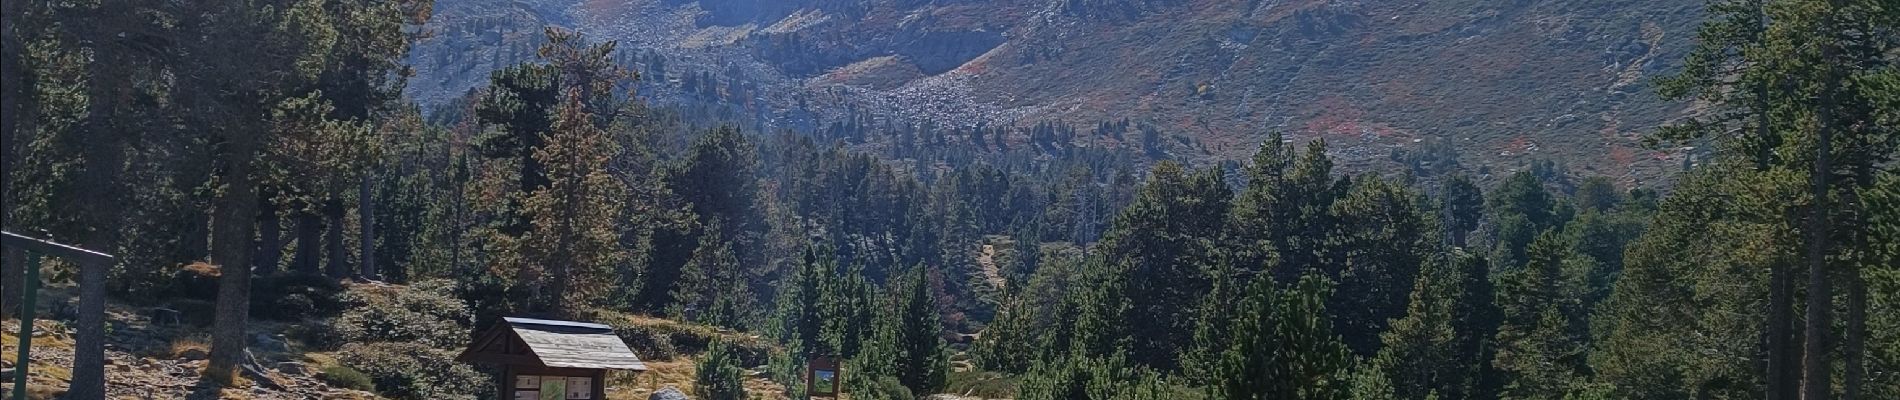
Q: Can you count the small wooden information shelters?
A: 1